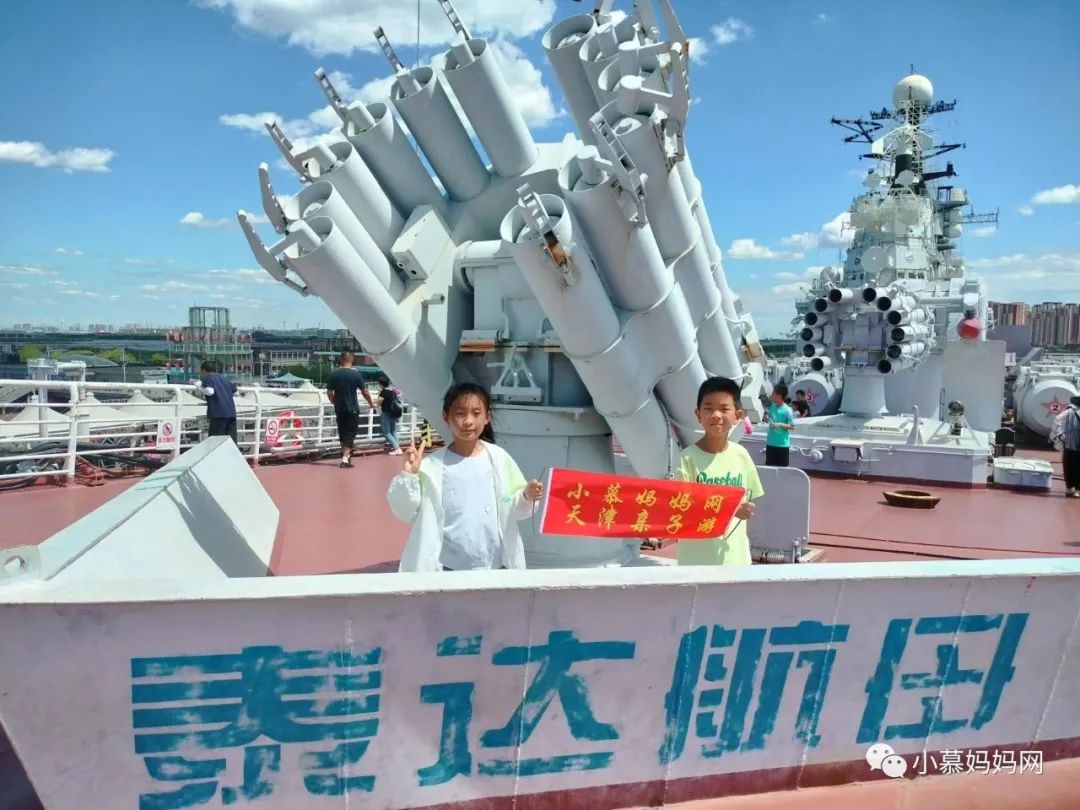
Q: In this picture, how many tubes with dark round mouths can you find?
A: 12